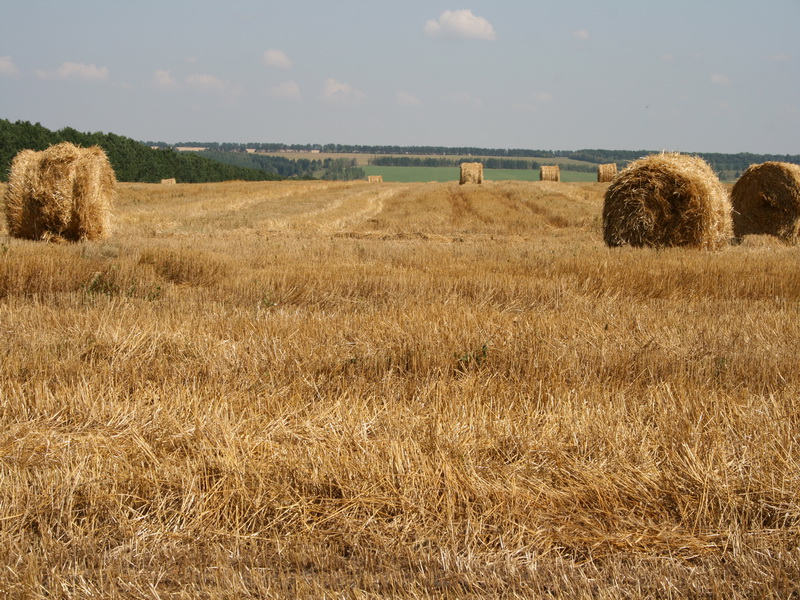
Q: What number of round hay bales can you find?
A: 8